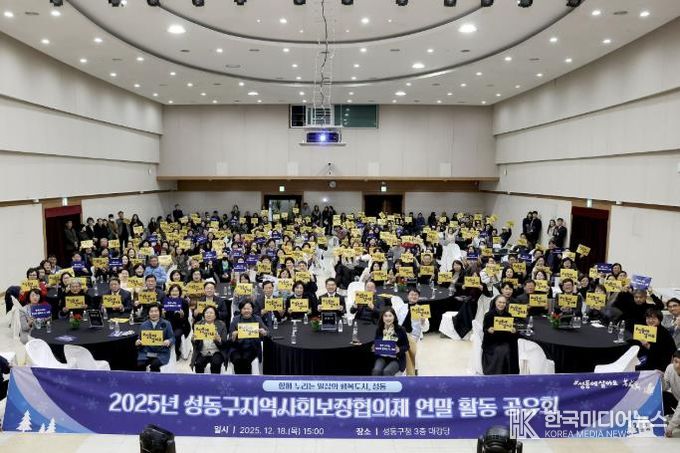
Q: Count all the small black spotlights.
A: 12